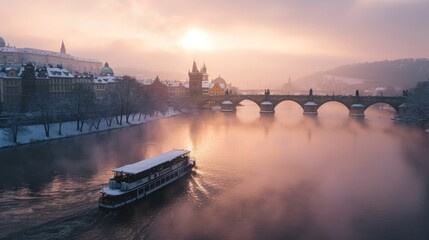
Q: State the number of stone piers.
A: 5